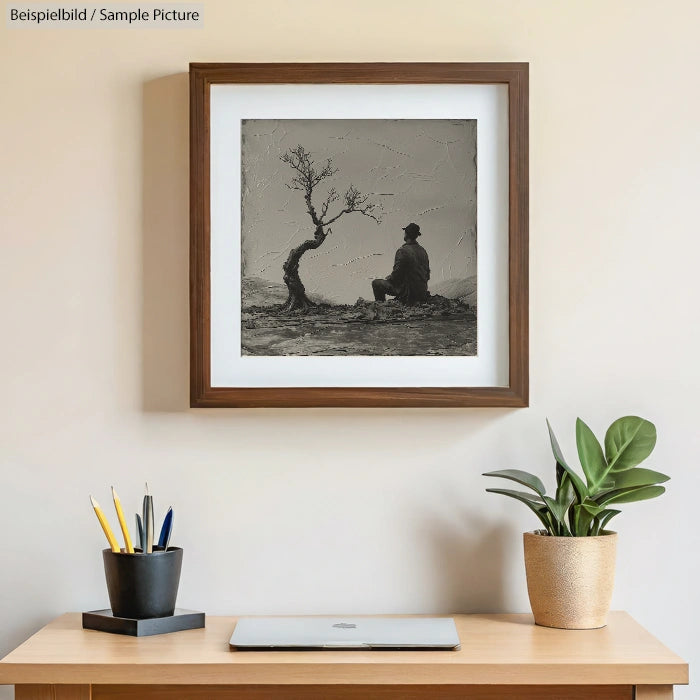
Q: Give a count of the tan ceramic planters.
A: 1